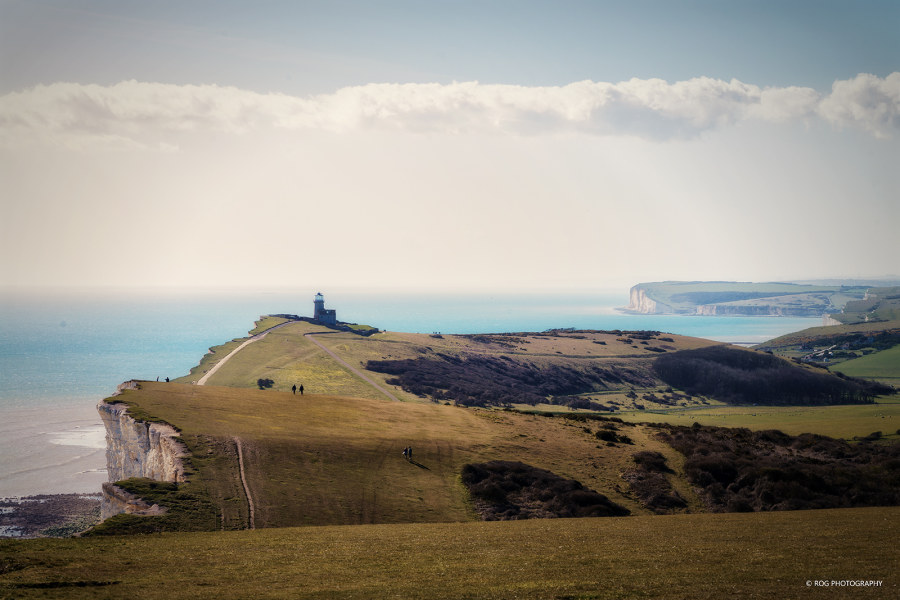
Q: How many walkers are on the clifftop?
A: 6